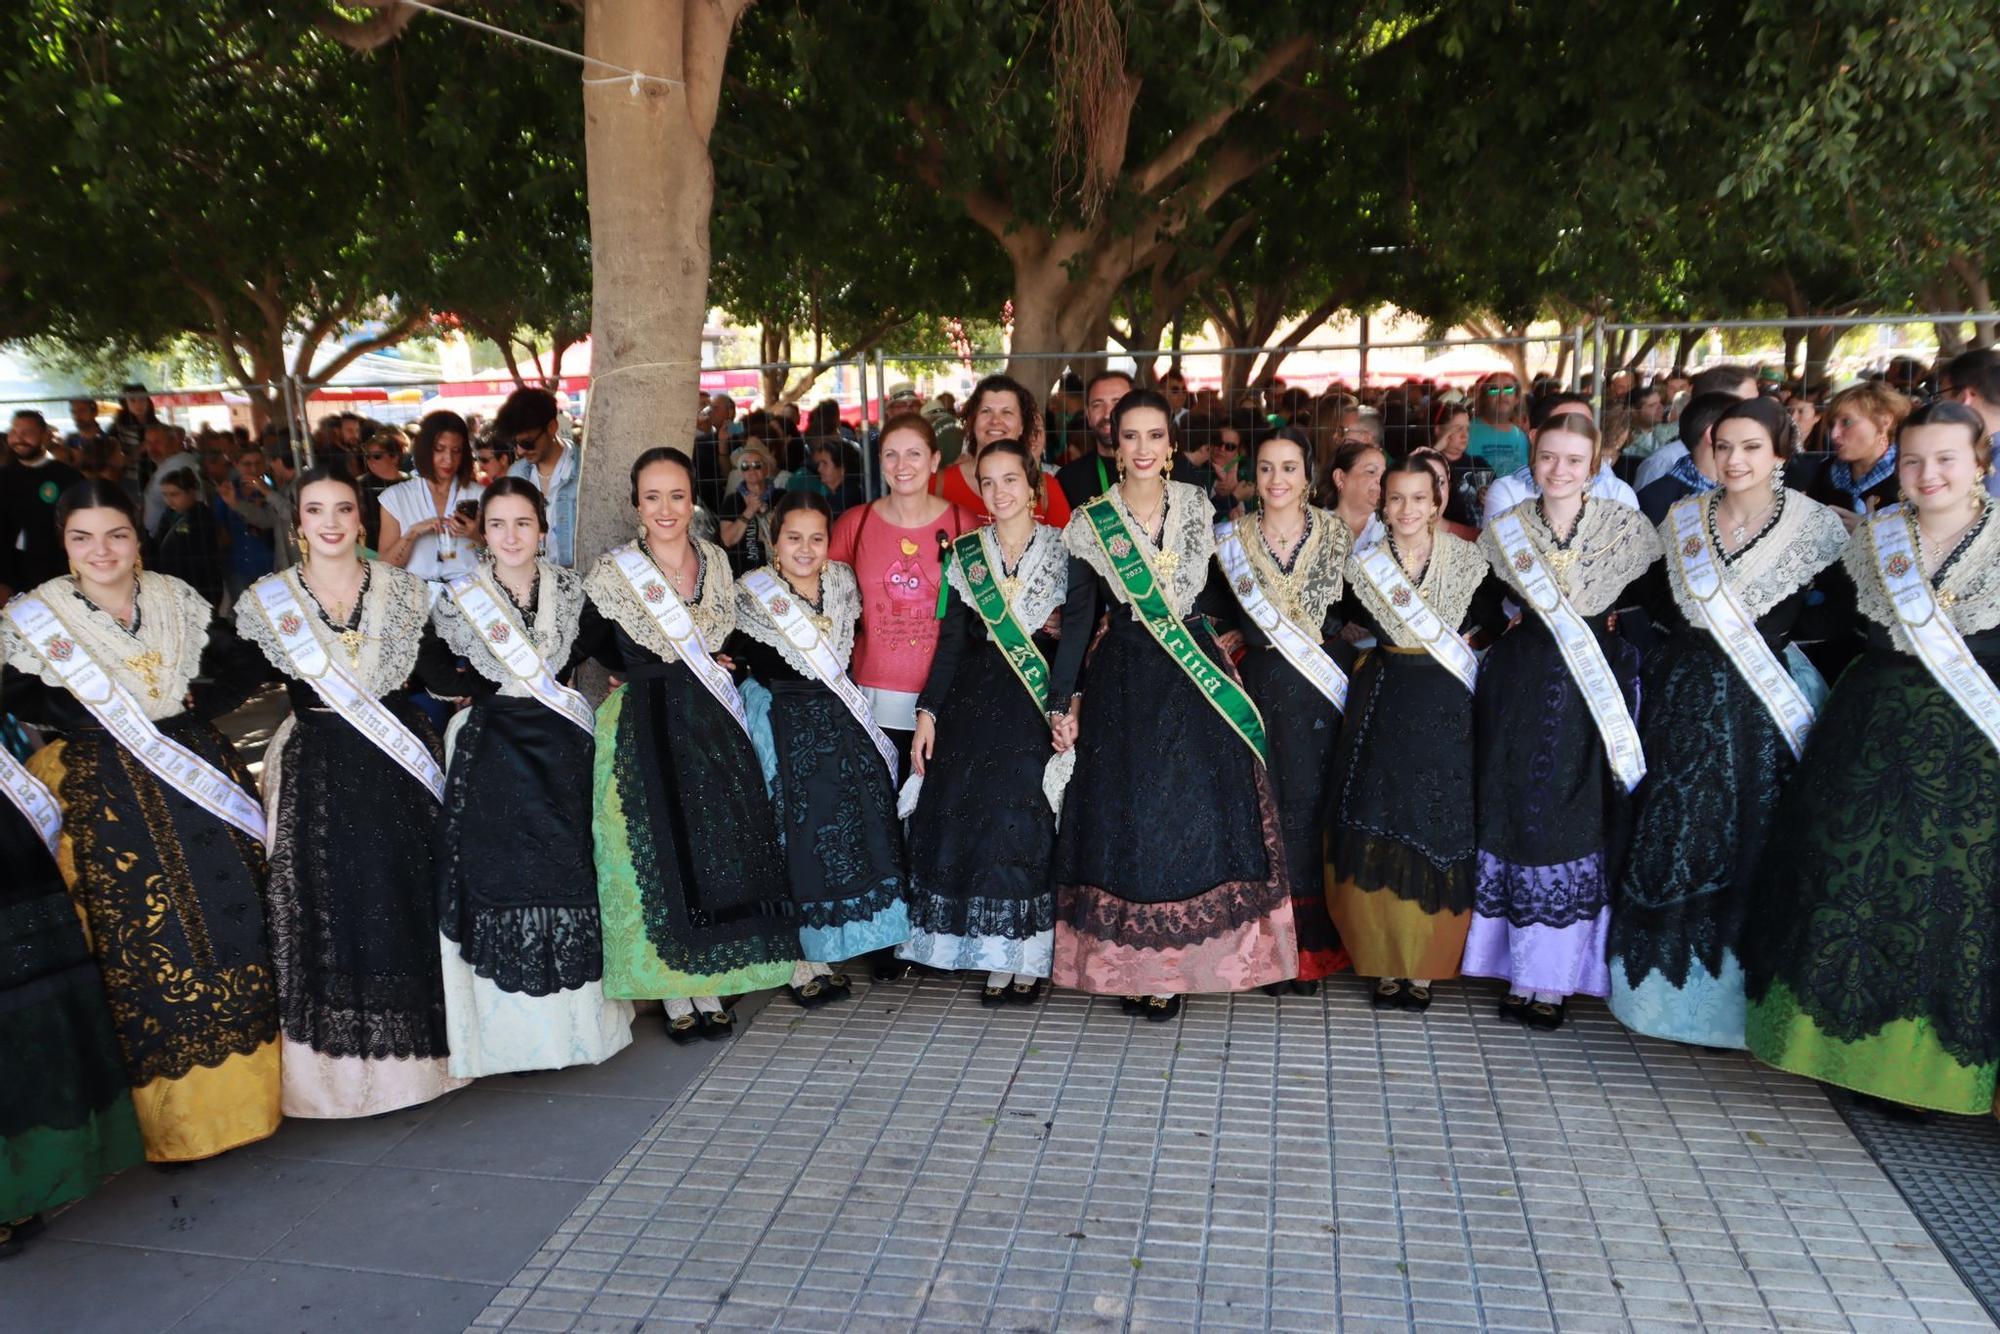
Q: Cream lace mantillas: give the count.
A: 12